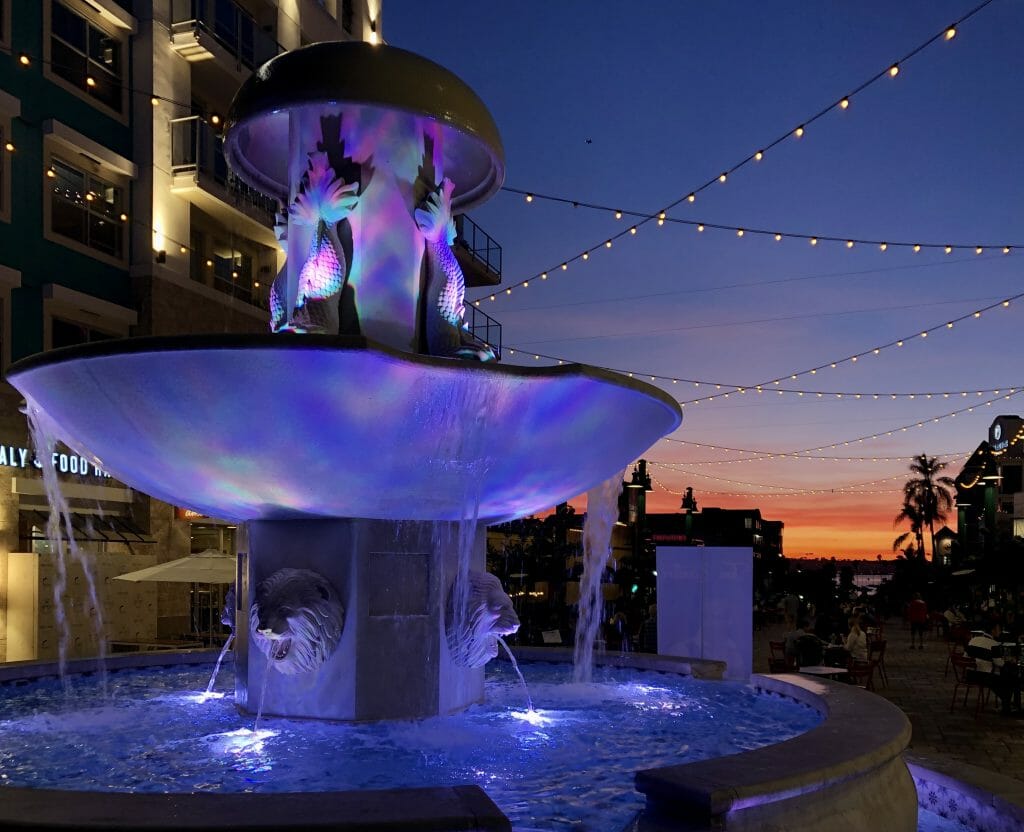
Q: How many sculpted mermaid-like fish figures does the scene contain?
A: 3